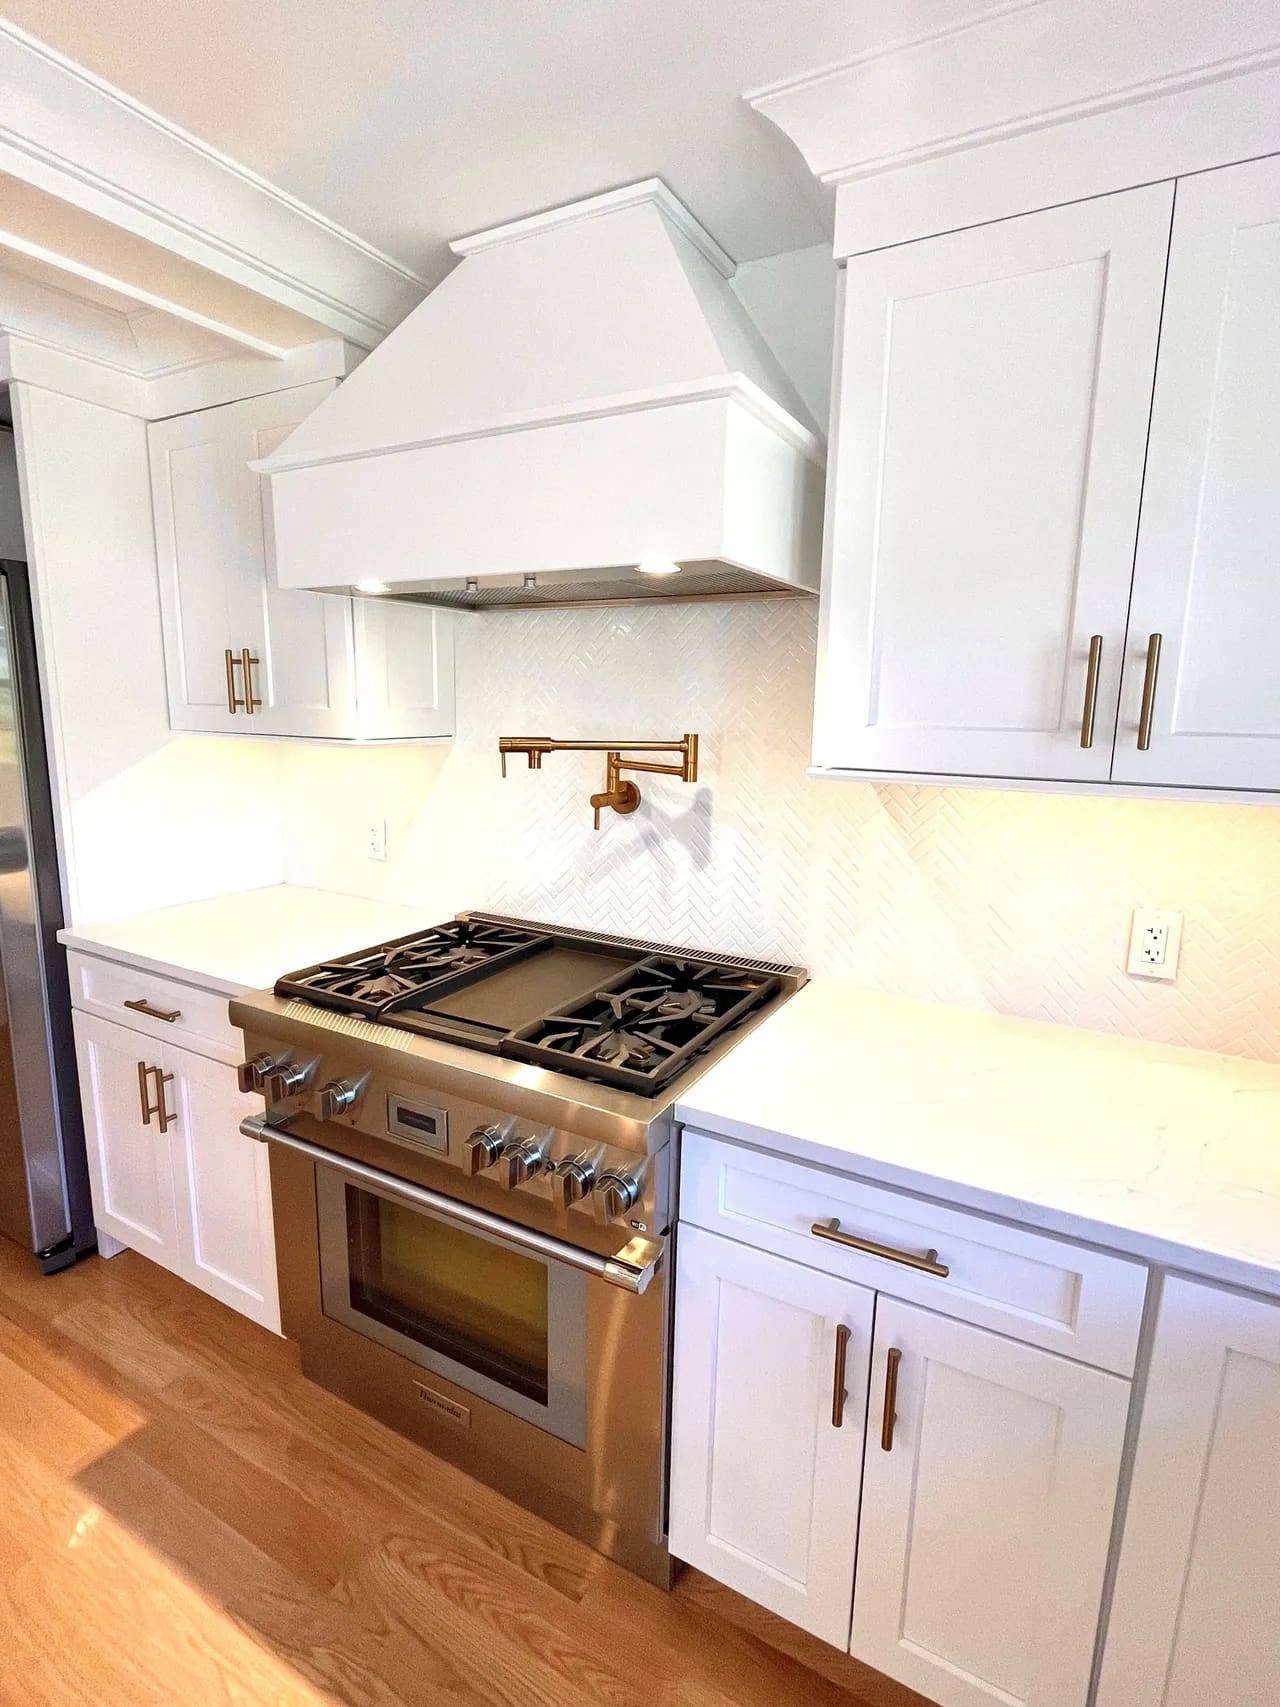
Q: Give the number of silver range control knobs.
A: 7